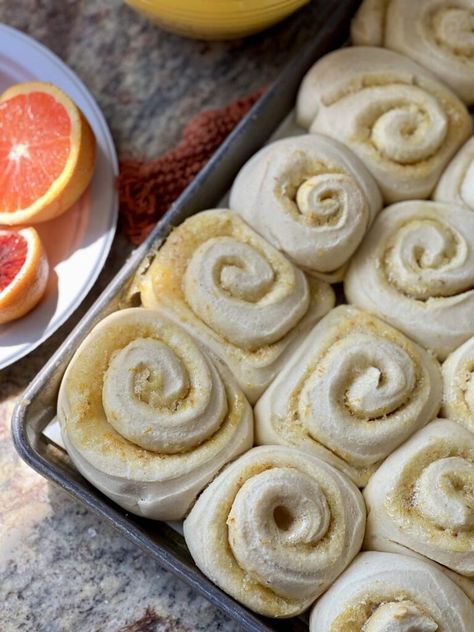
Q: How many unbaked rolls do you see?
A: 12